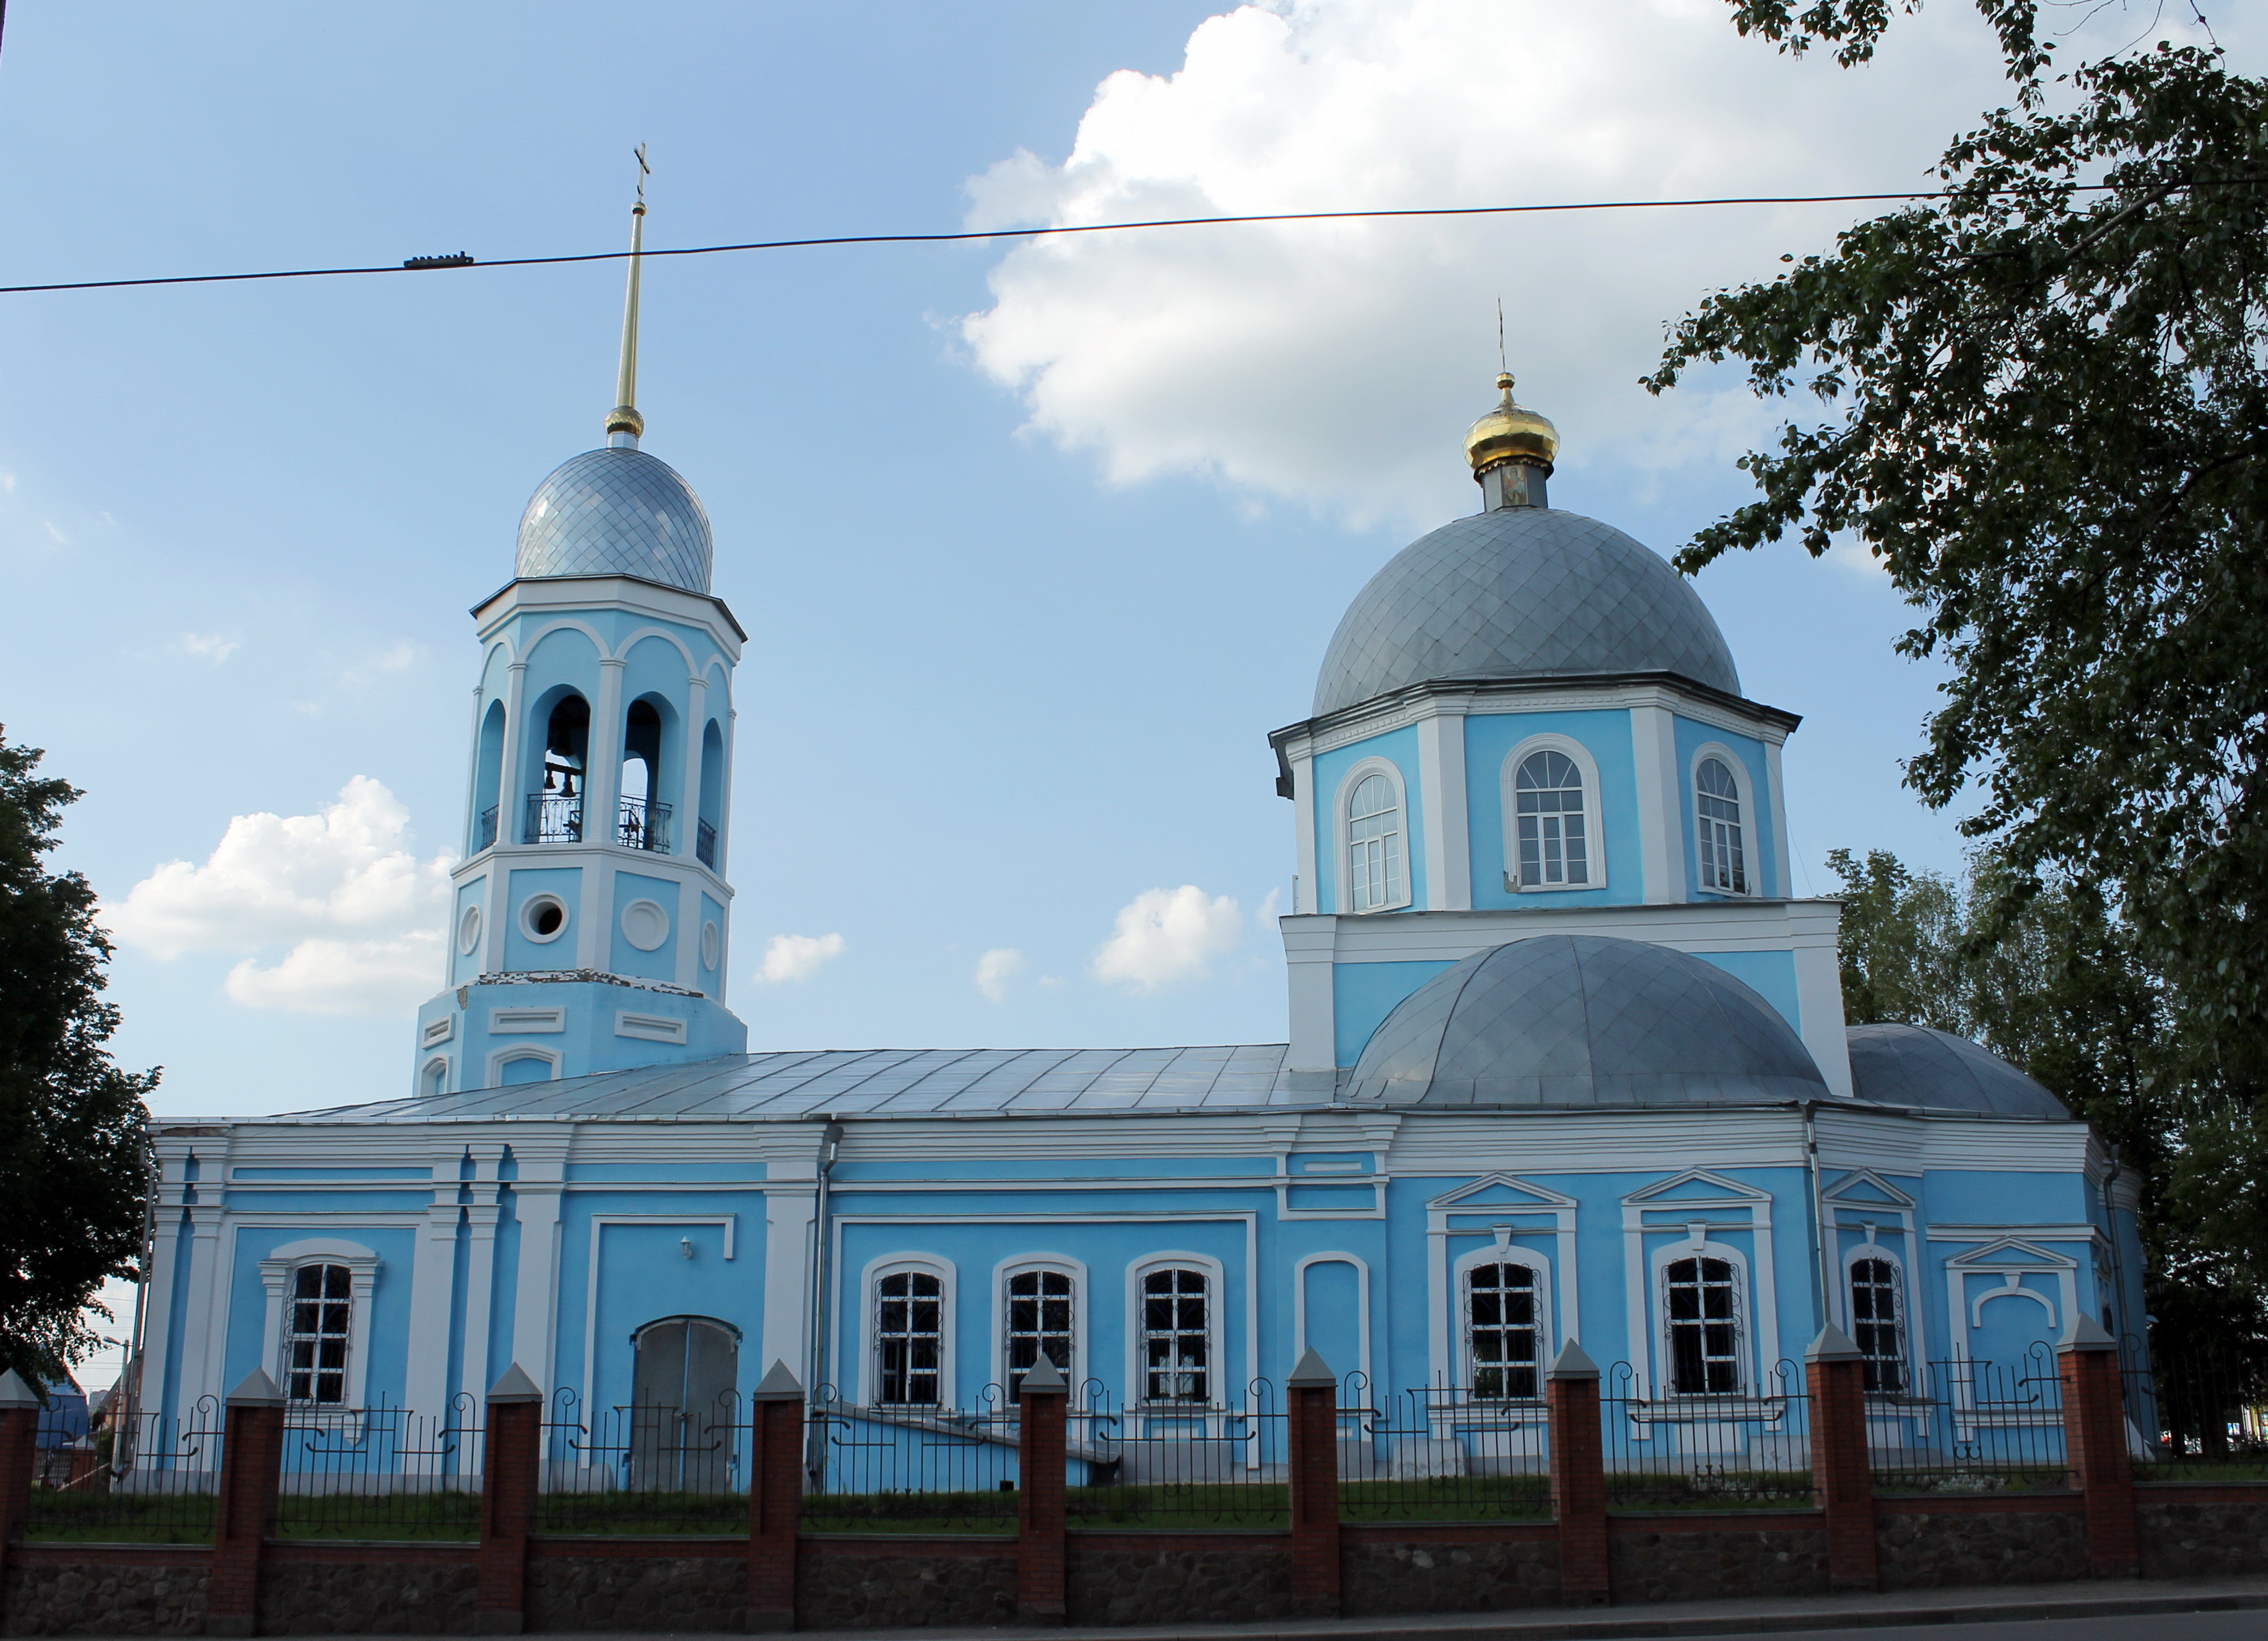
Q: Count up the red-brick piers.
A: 9